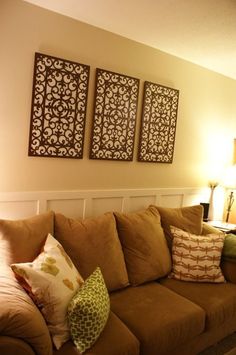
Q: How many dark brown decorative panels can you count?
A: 3